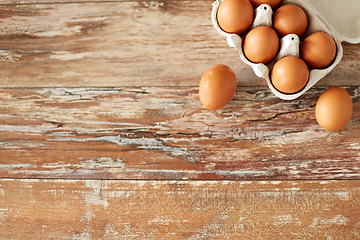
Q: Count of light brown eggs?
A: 8